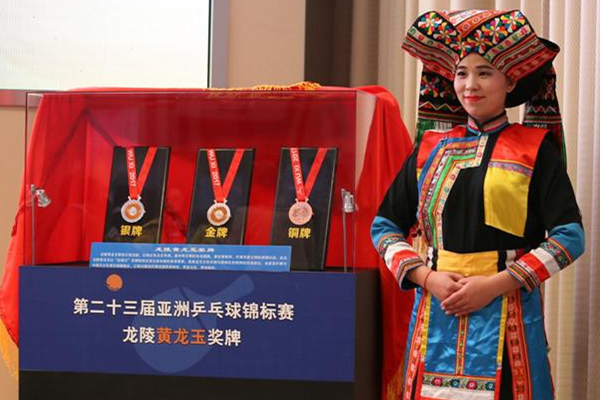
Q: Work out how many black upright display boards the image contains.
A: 3